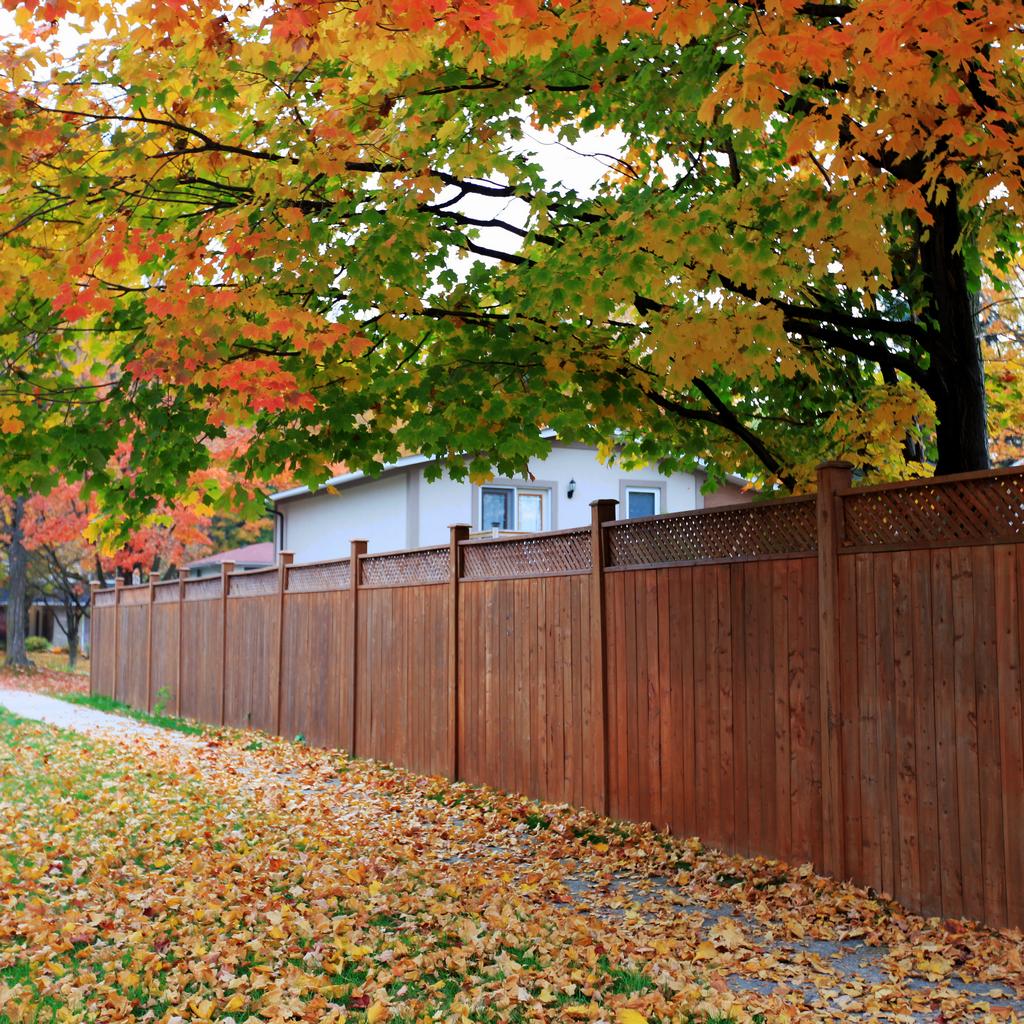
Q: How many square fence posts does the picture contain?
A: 10